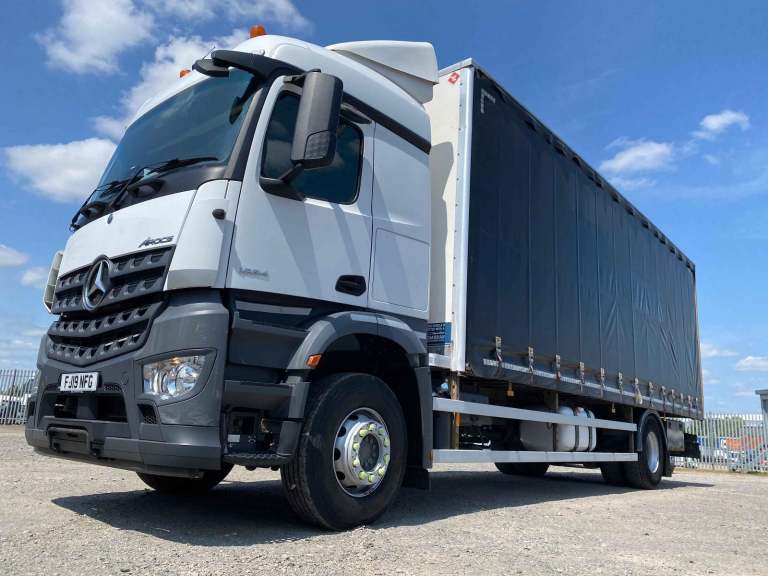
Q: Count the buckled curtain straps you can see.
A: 13